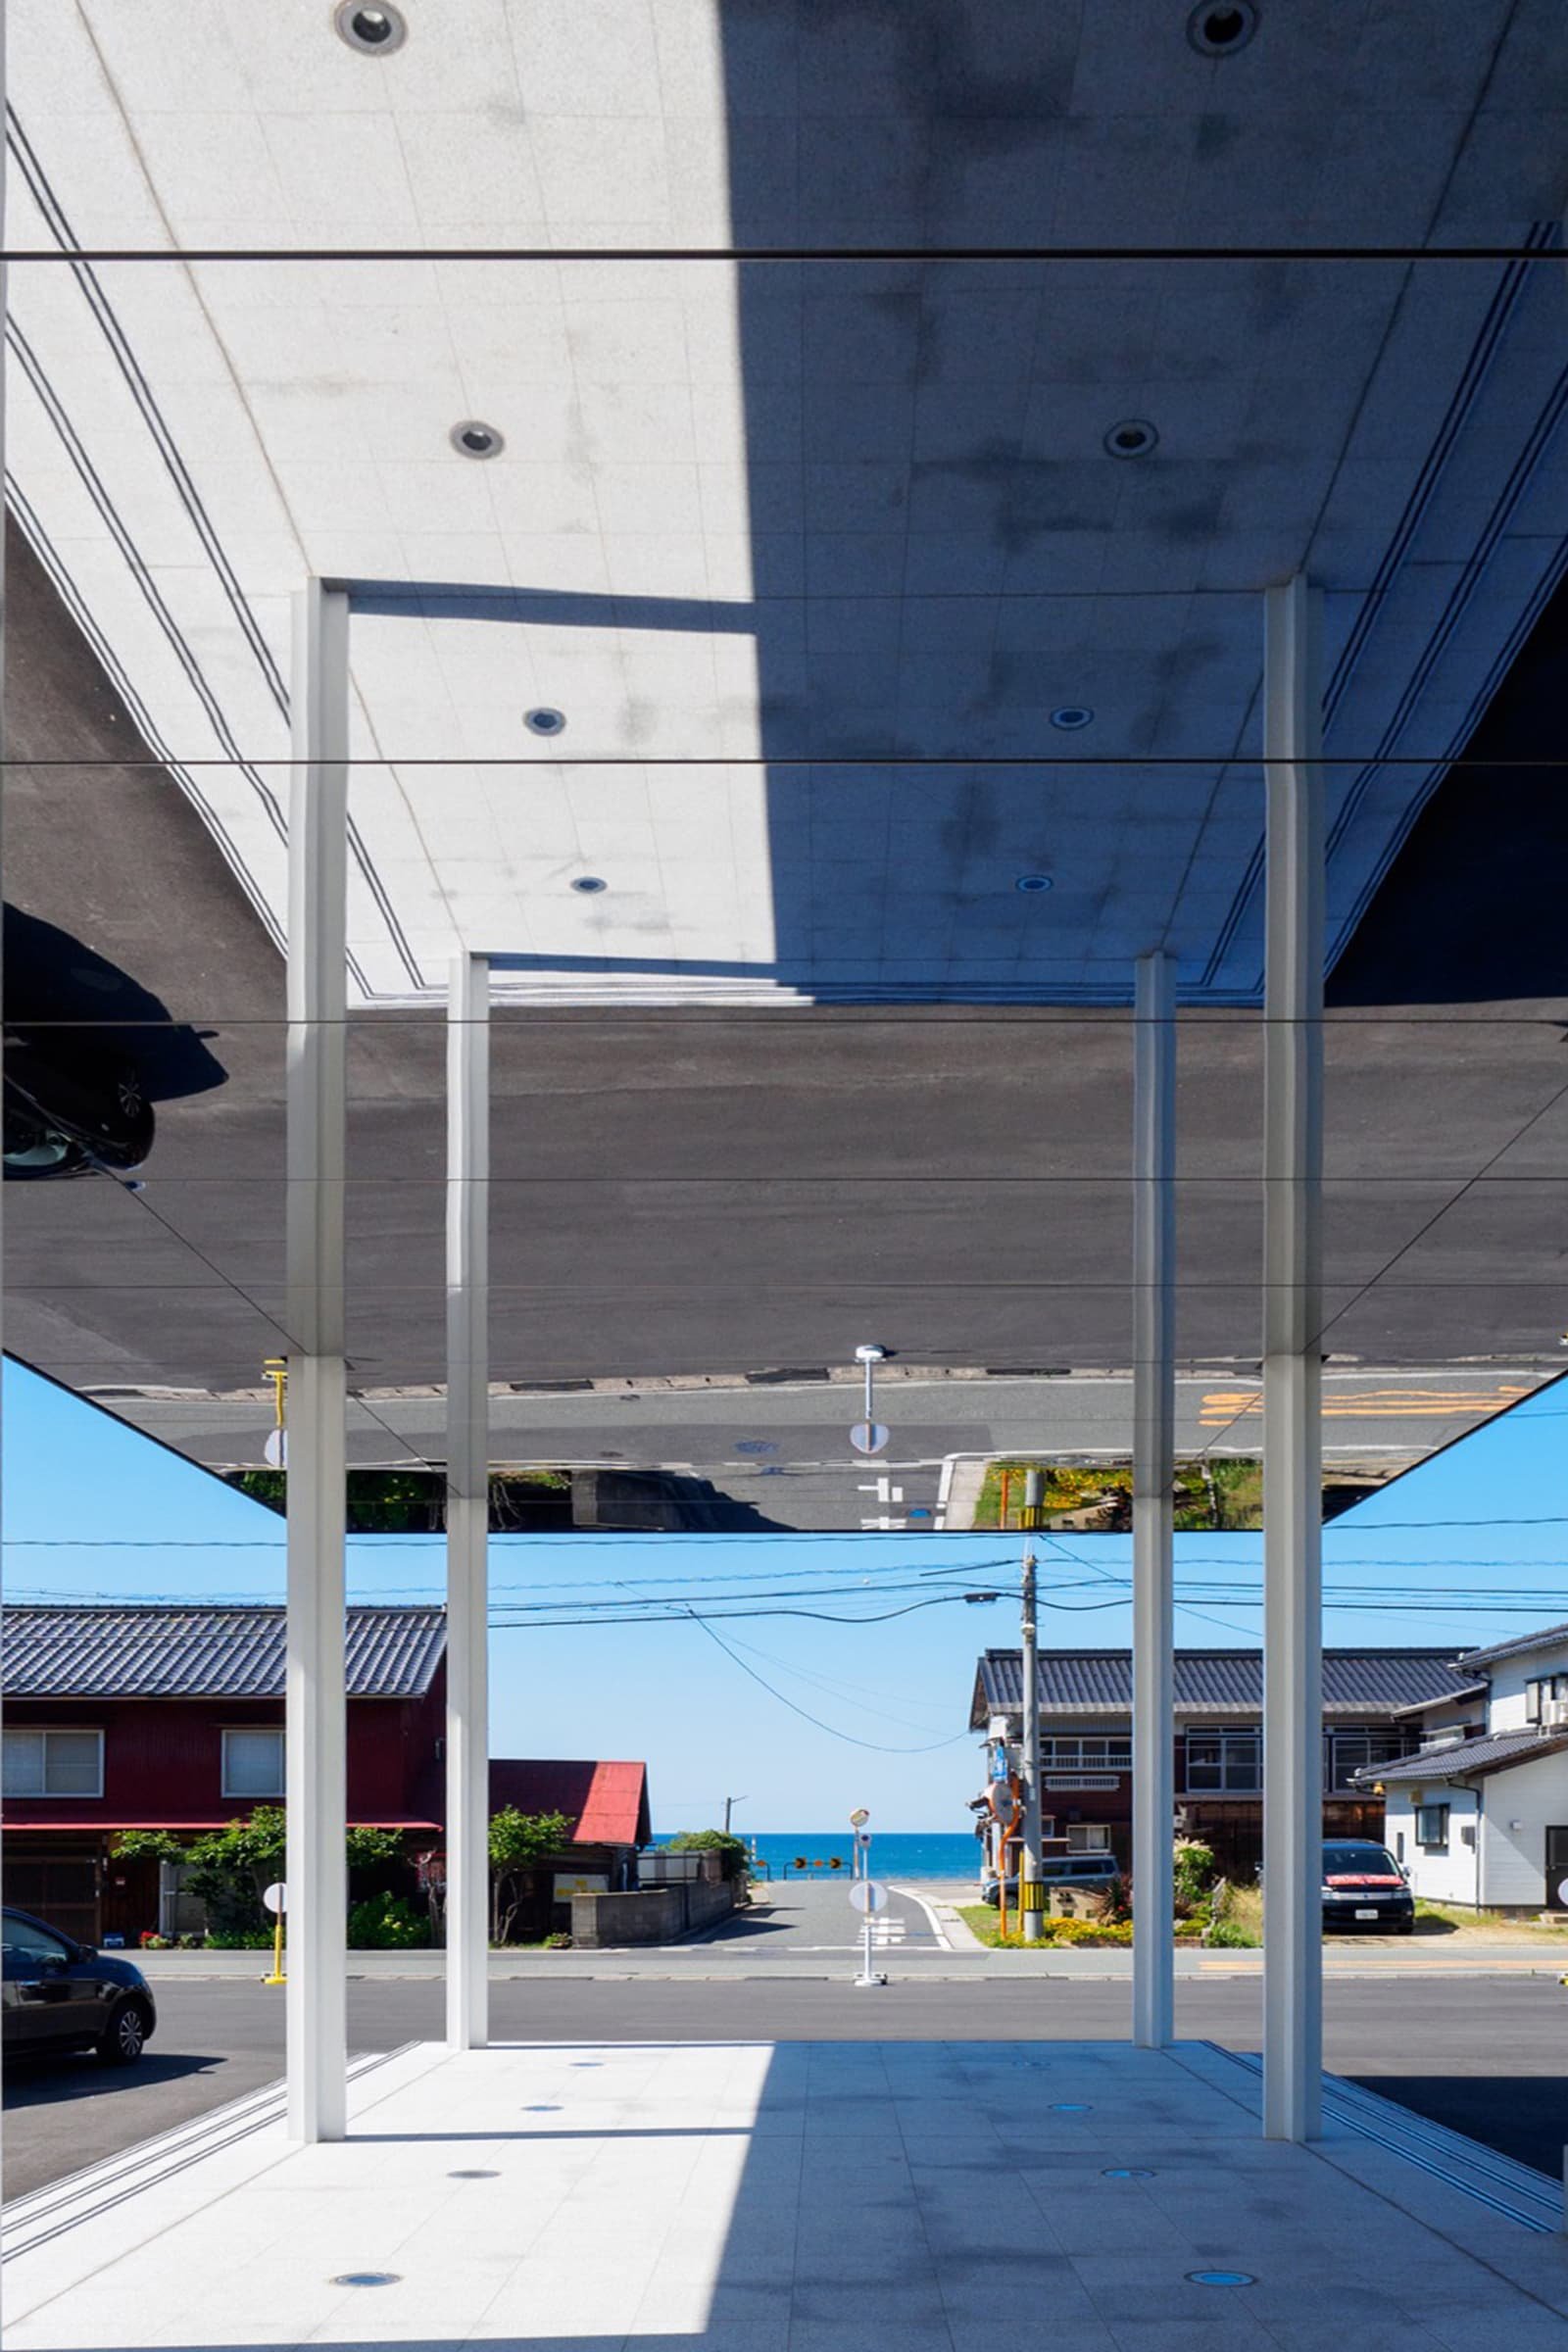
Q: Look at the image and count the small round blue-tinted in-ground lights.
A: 8